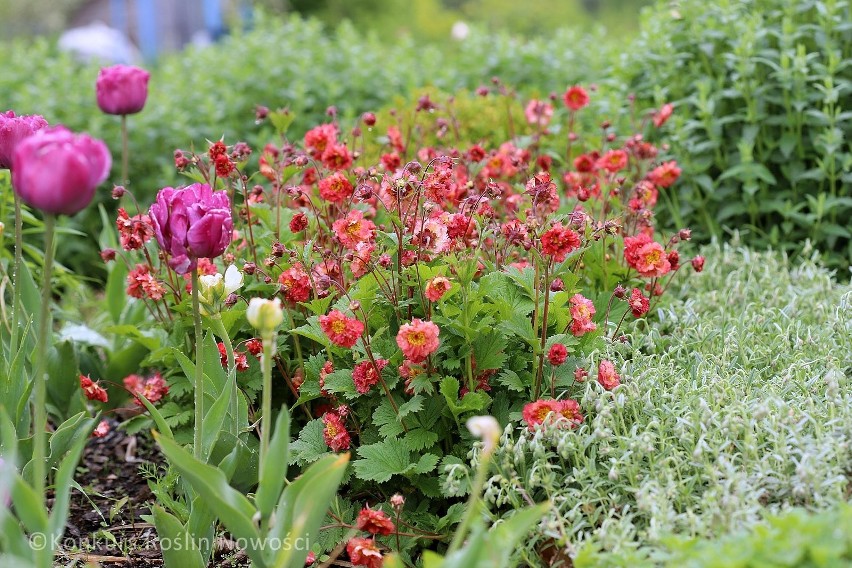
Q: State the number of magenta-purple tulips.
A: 4